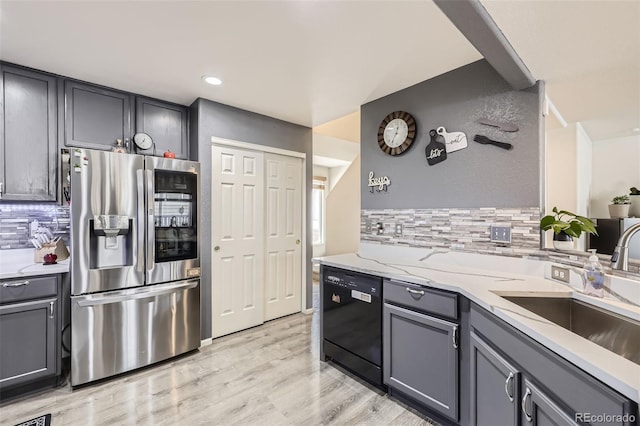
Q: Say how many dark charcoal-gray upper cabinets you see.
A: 3